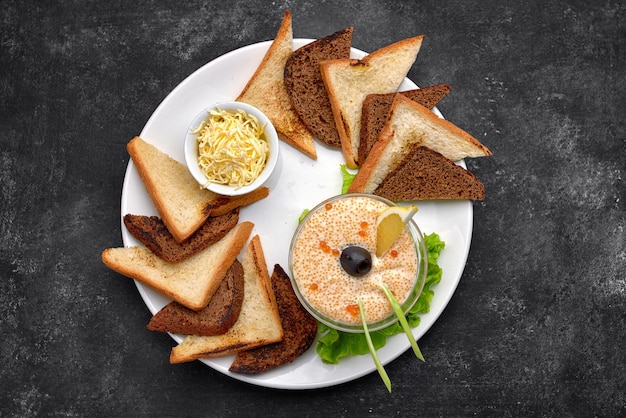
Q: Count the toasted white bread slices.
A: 6